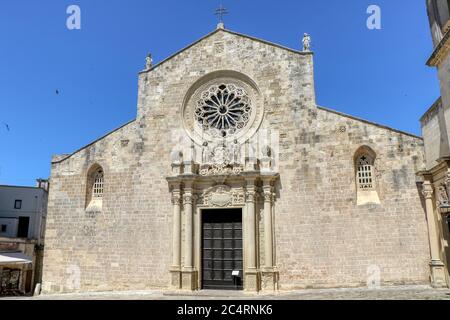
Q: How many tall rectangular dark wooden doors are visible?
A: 1